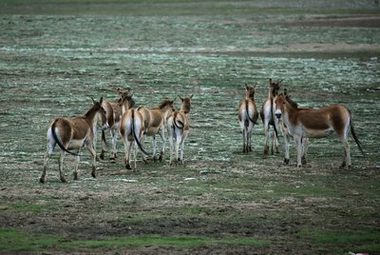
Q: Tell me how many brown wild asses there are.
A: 8